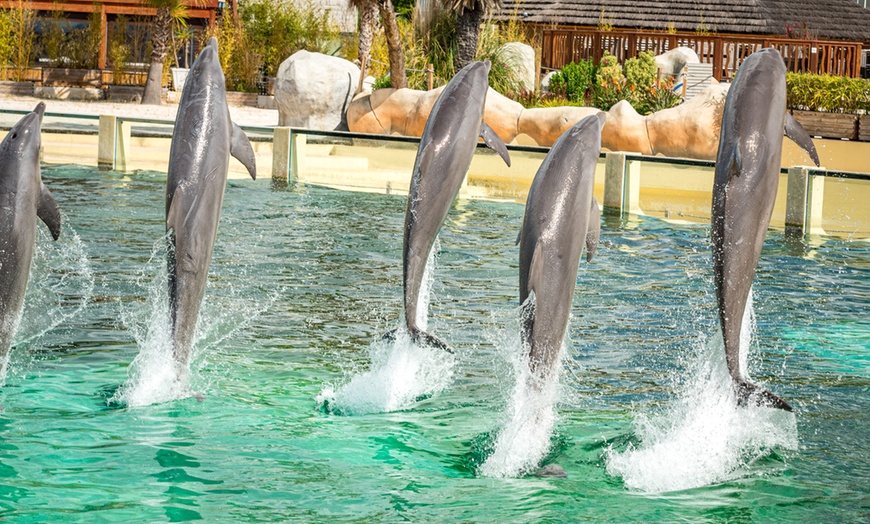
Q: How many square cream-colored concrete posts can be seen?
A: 4